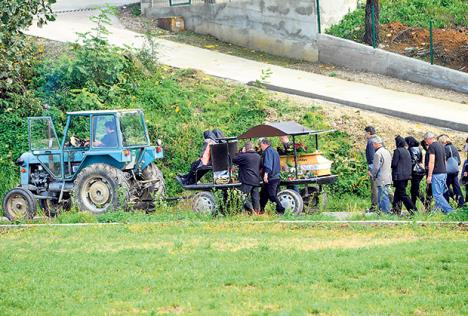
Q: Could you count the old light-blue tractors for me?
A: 1